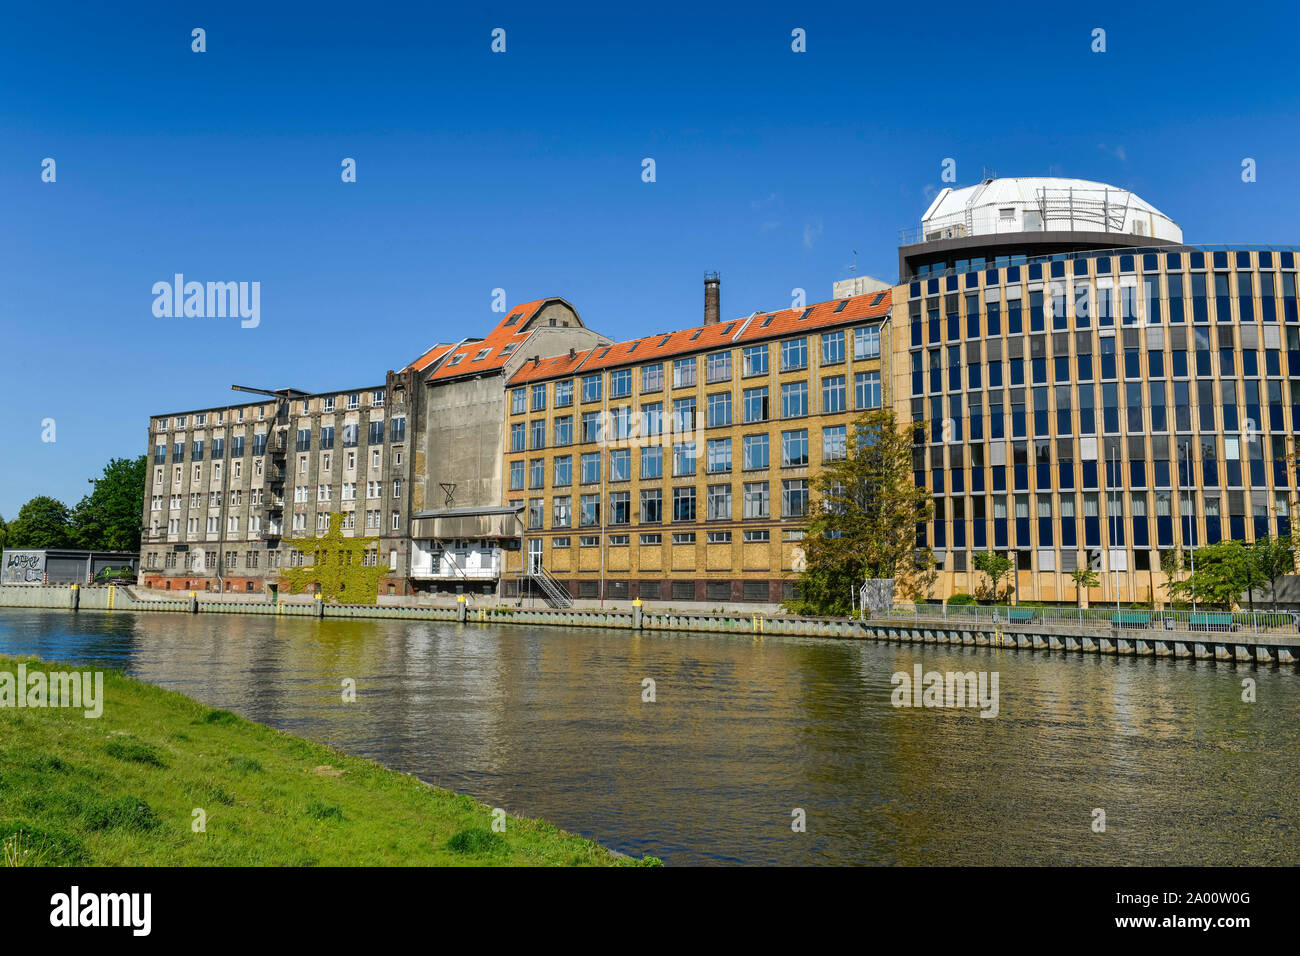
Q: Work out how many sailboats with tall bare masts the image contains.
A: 0